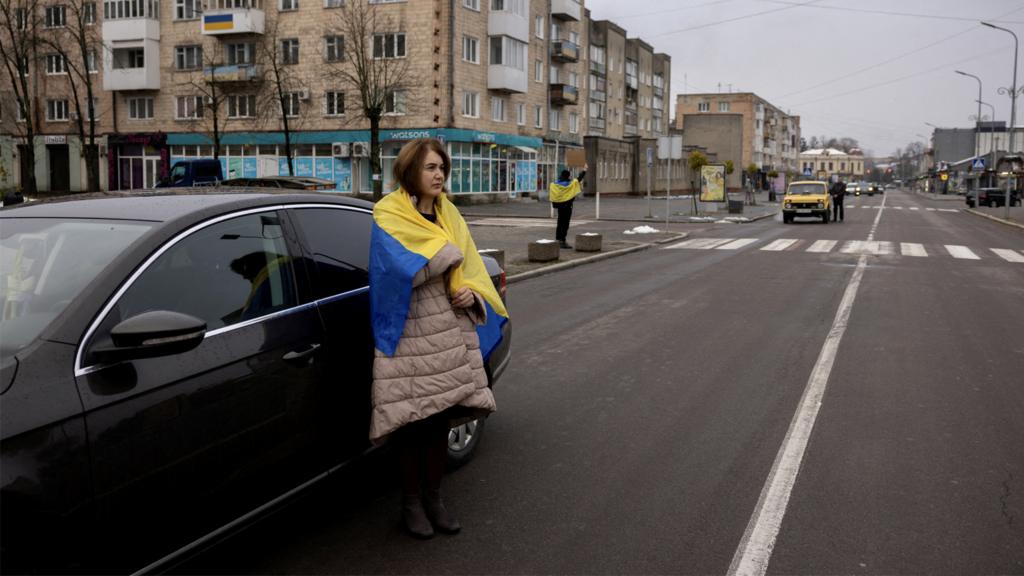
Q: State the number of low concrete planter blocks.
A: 3